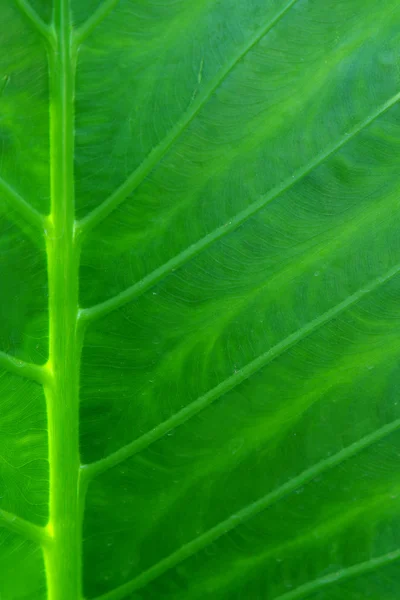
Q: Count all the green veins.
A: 11